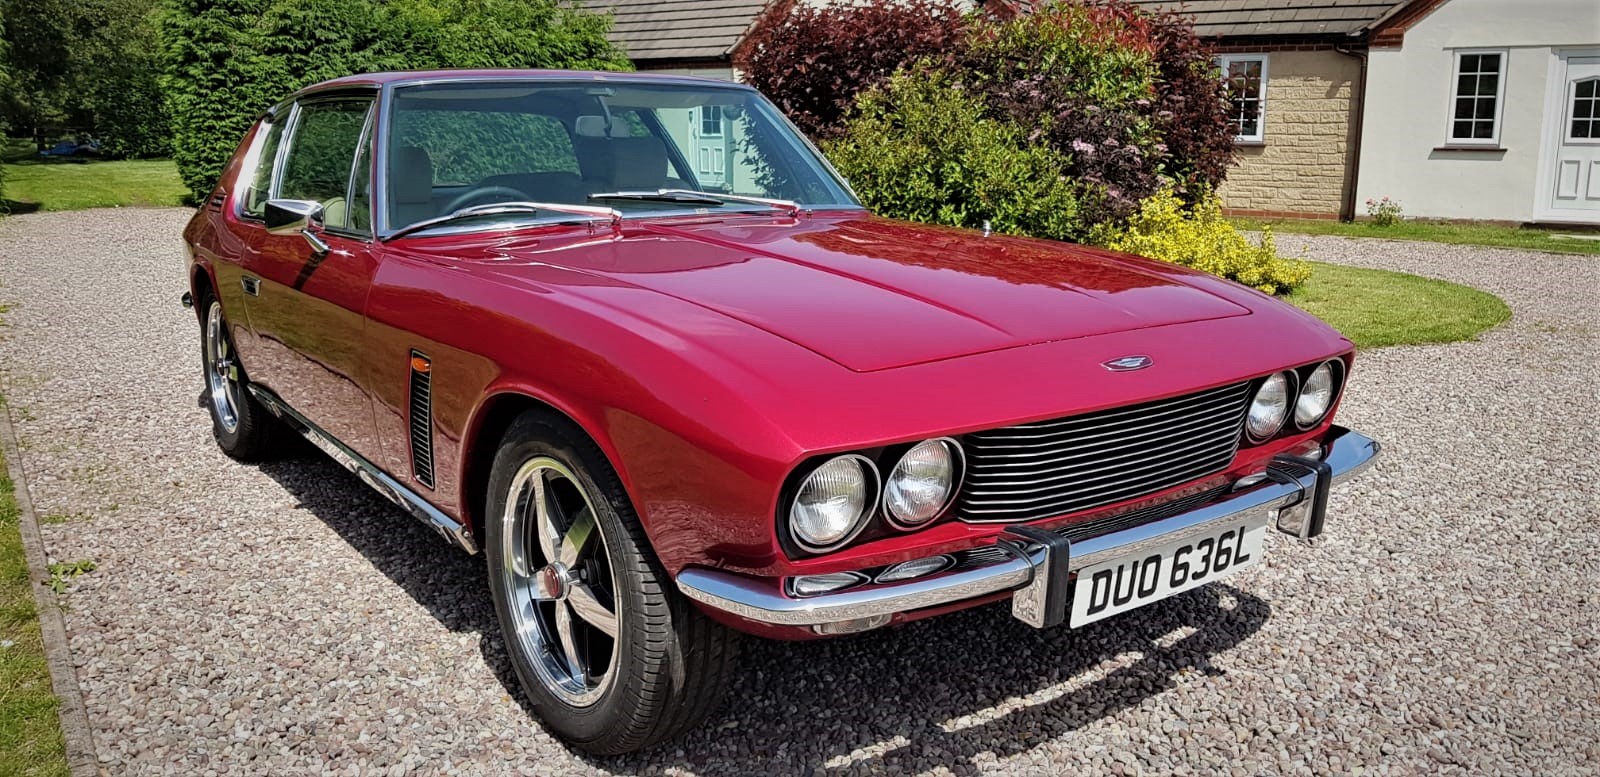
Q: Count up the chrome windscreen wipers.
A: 2